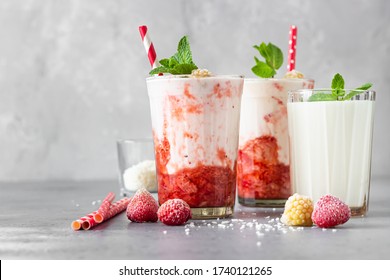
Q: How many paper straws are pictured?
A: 5